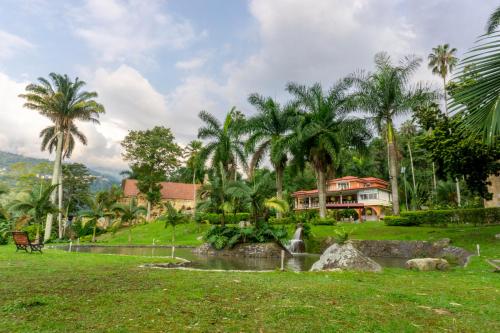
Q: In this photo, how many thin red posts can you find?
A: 0